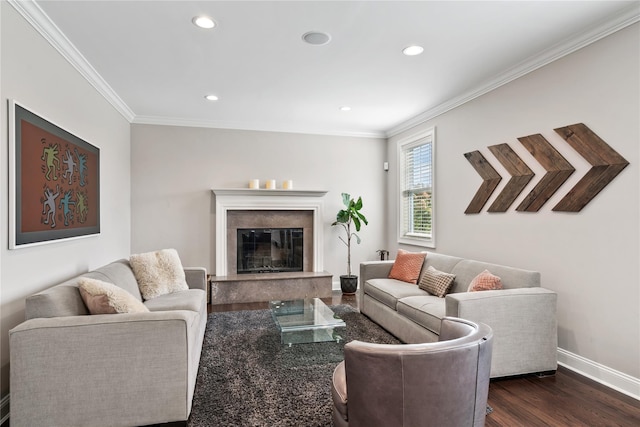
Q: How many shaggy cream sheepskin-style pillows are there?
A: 2